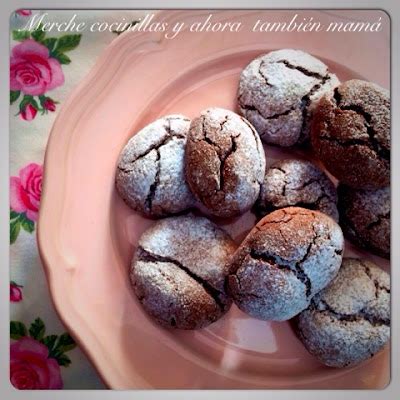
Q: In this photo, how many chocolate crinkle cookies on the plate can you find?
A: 9